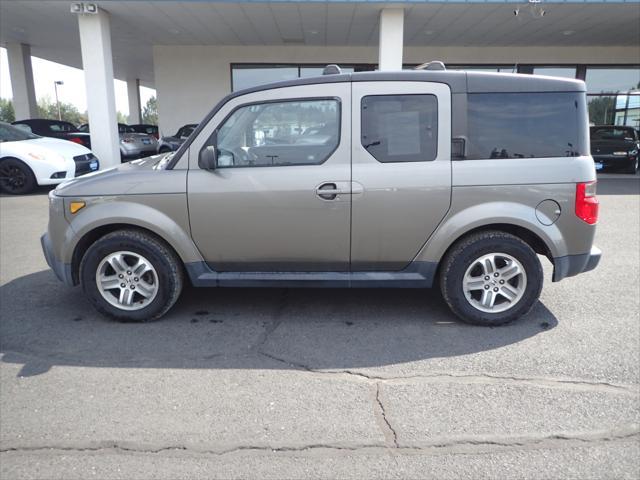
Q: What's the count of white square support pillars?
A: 4